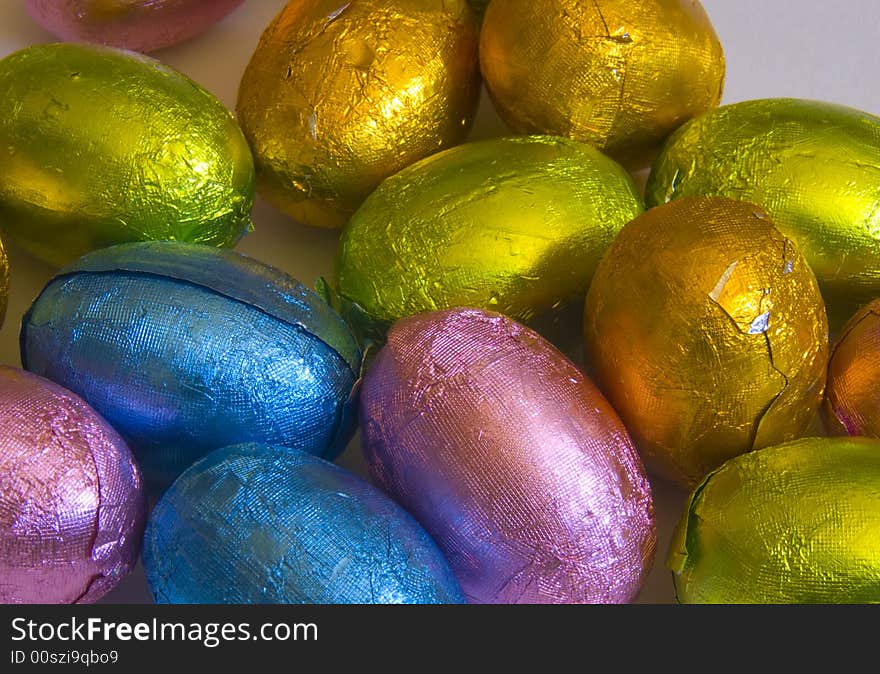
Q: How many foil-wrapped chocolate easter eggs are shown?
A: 14